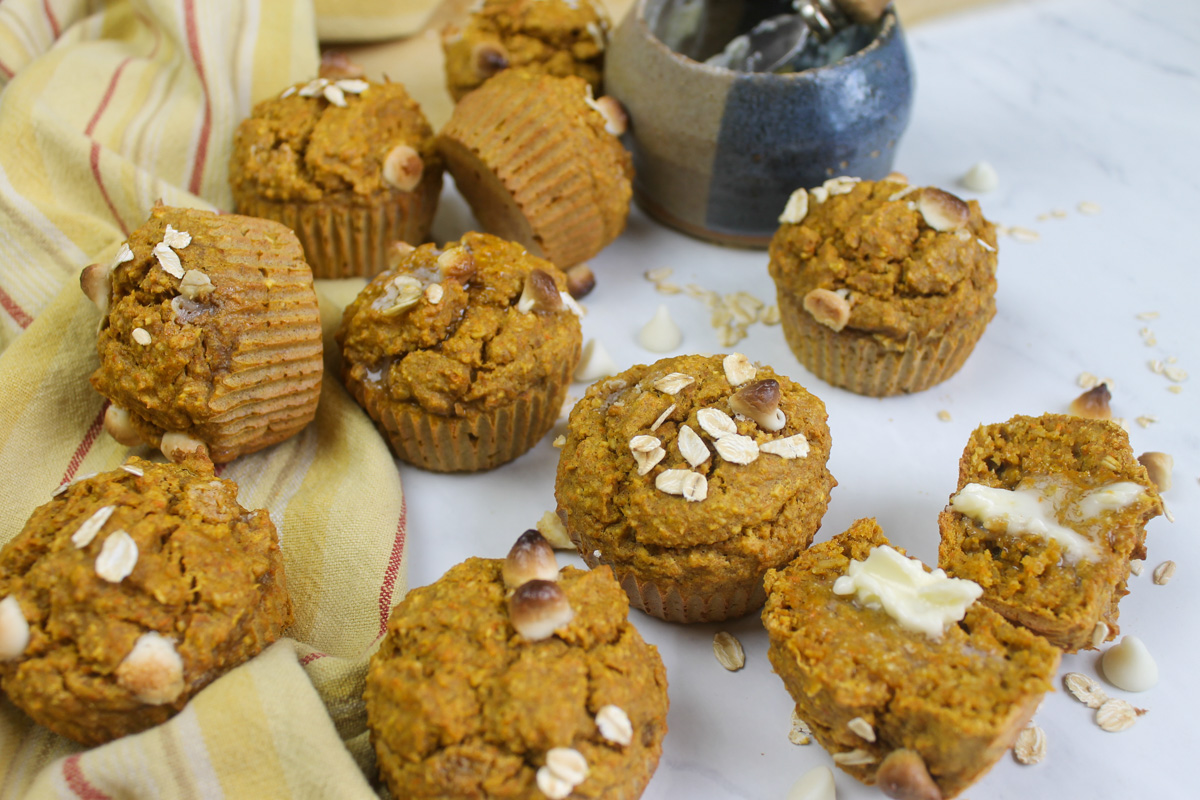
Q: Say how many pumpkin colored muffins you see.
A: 10